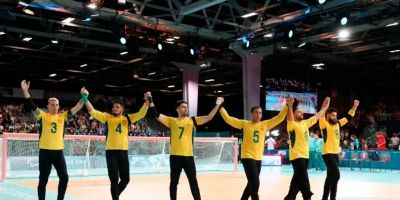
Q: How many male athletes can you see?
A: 6